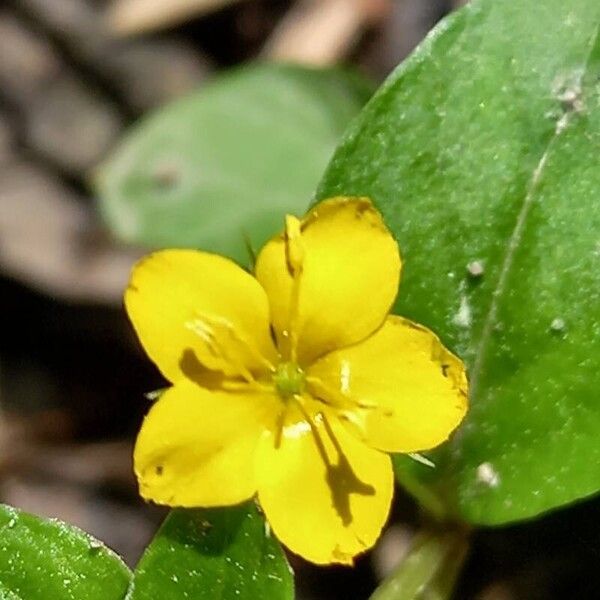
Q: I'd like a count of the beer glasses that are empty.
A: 0